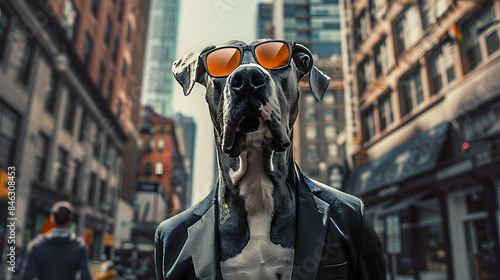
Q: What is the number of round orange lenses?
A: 2